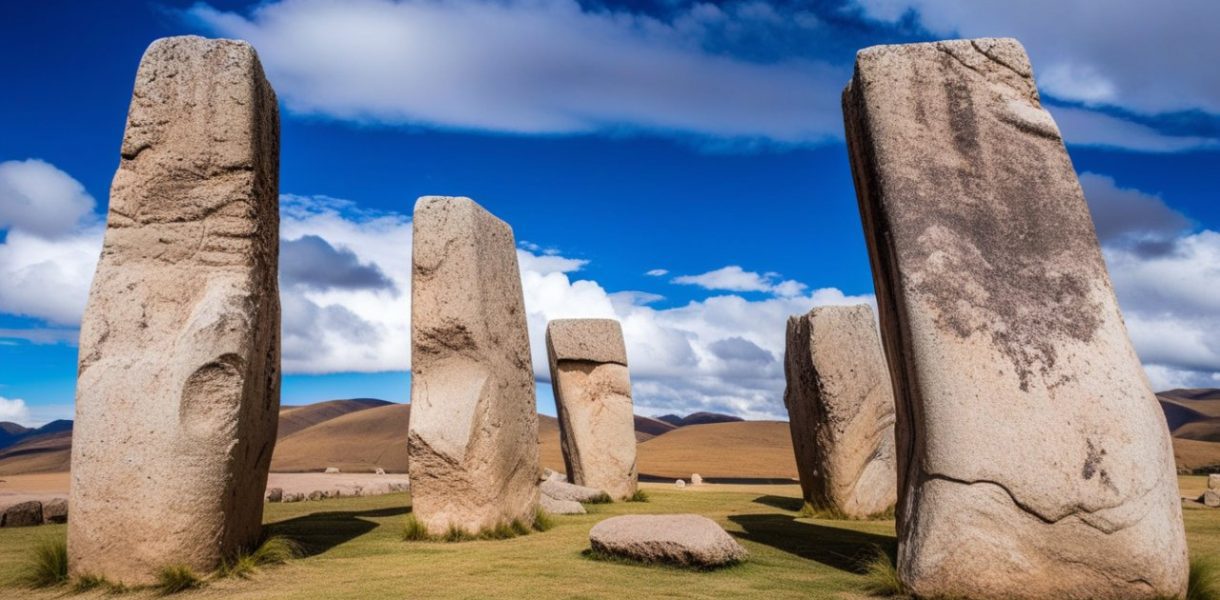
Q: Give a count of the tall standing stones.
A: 5